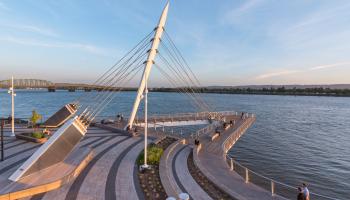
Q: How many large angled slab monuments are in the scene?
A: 2